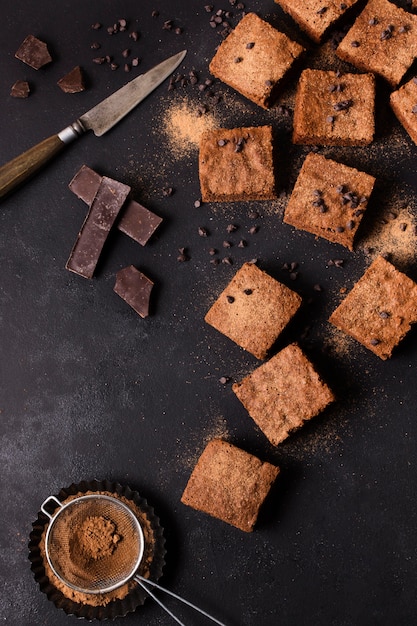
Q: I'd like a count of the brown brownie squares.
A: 11